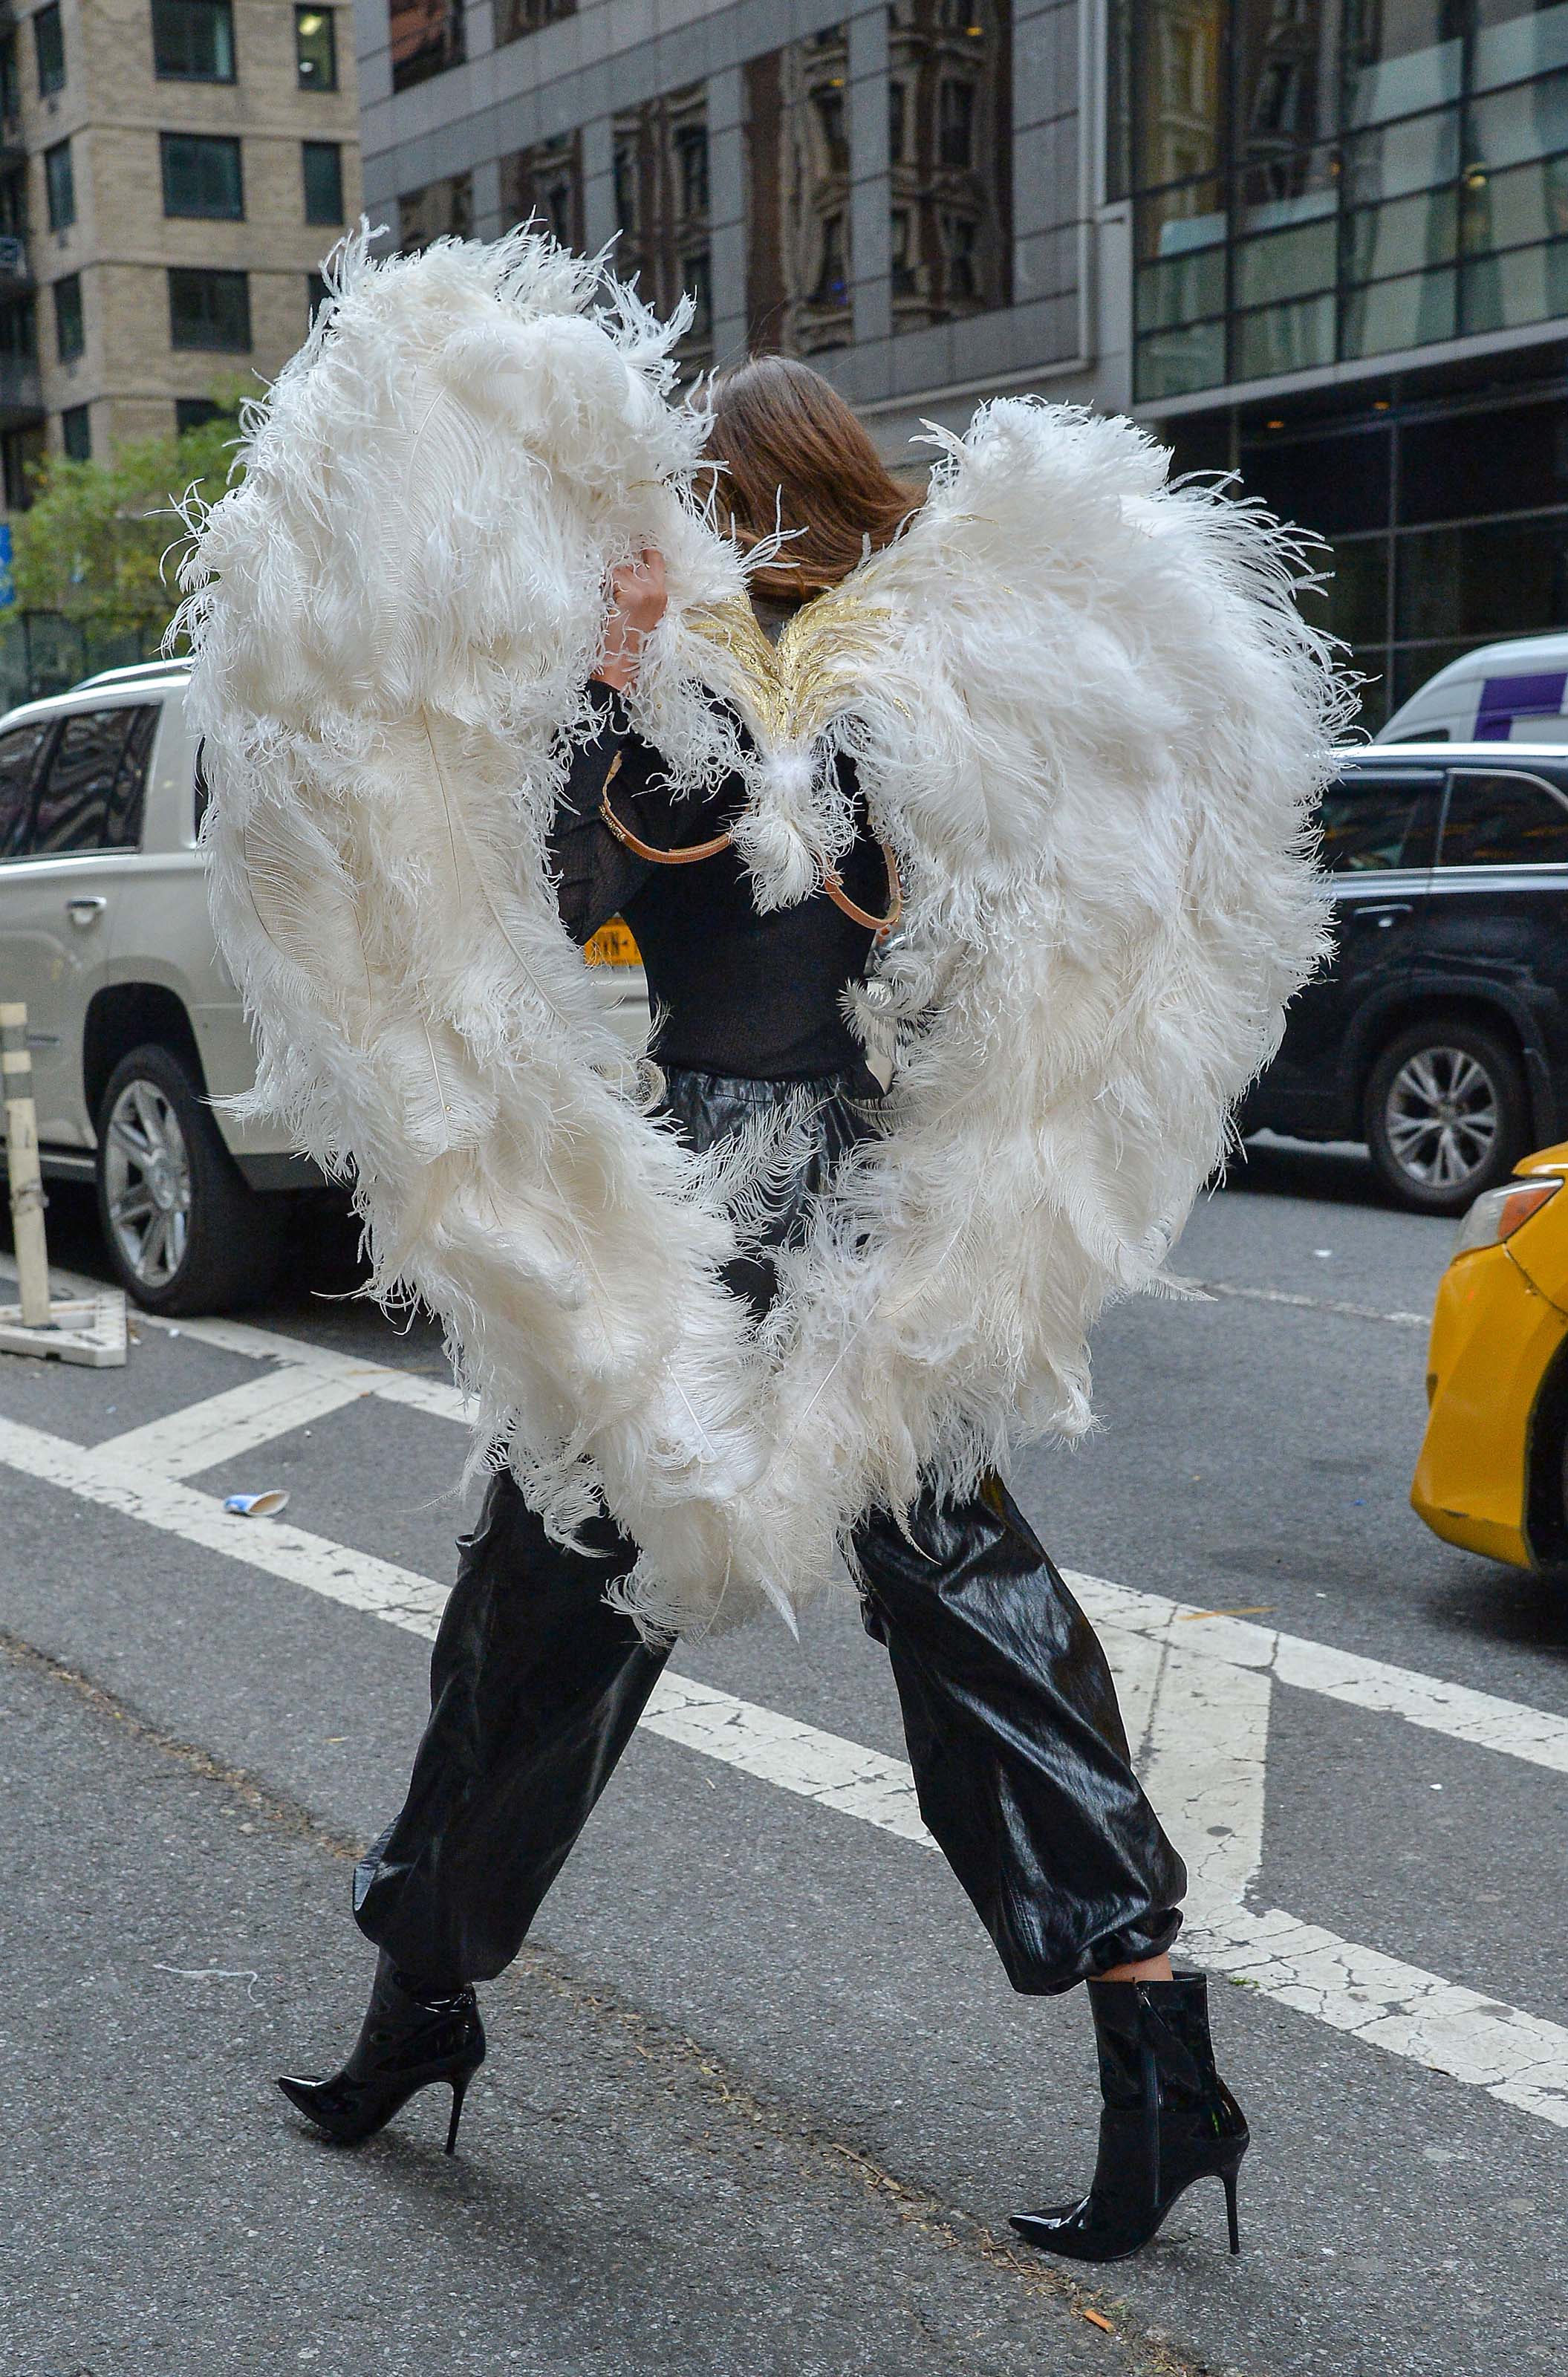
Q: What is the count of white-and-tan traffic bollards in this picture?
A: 1